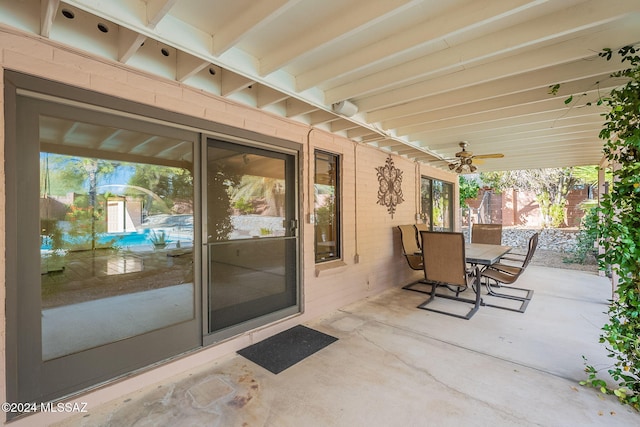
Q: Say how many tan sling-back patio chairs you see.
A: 6